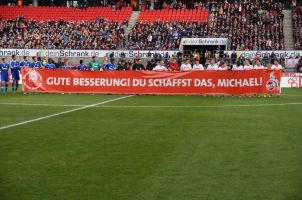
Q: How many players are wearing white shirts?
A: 9